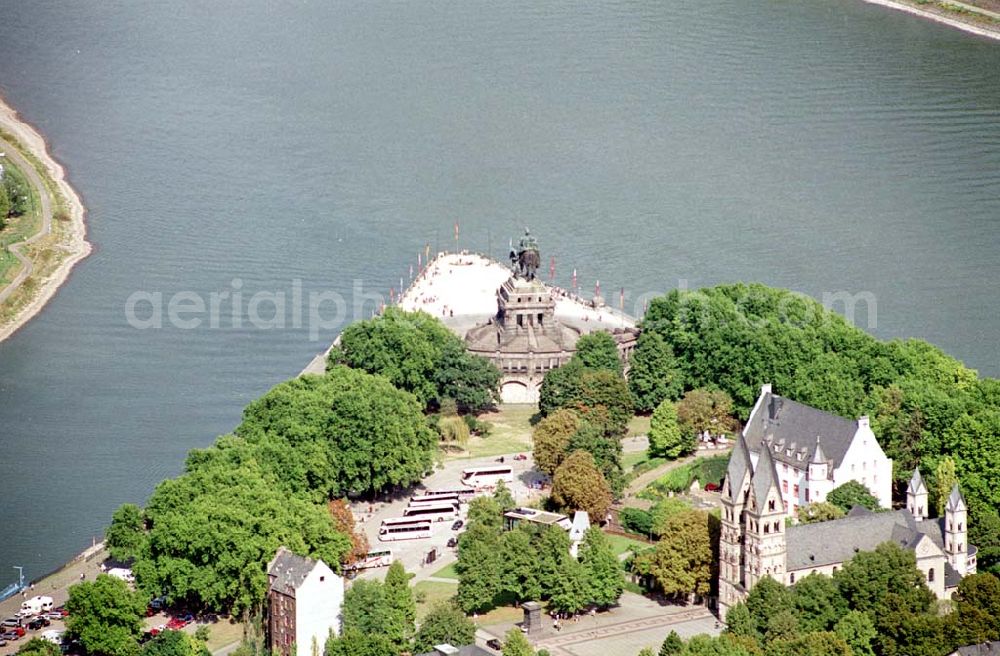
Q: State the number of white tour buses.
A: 8